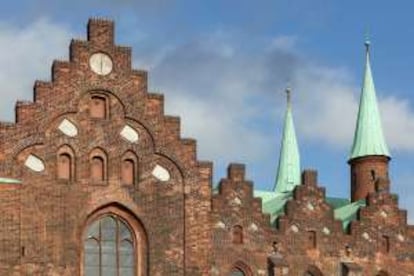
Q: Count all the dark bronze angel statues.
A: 0